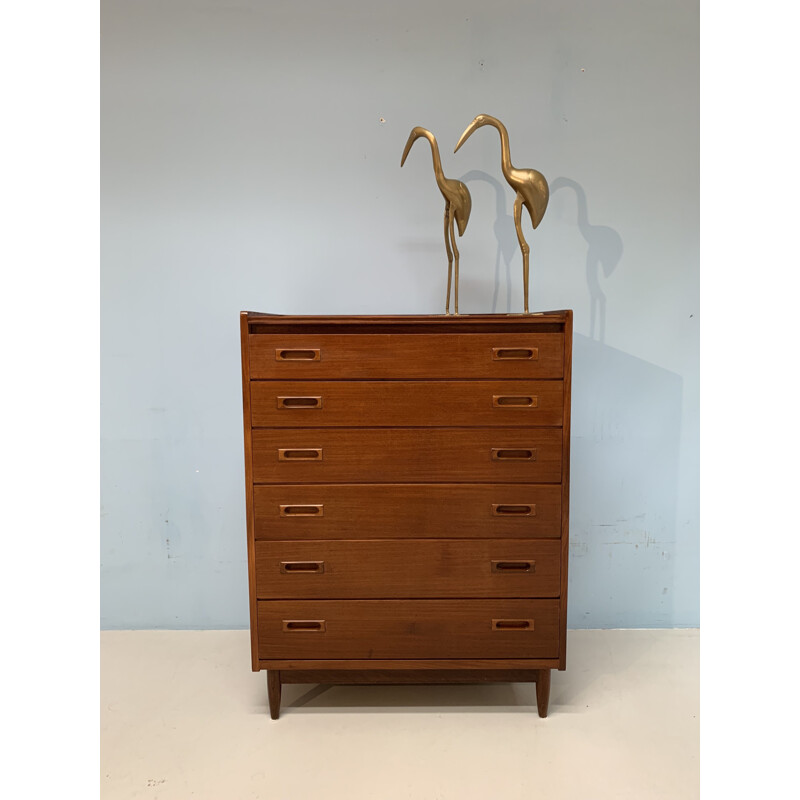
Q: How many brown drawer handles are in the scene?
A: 12